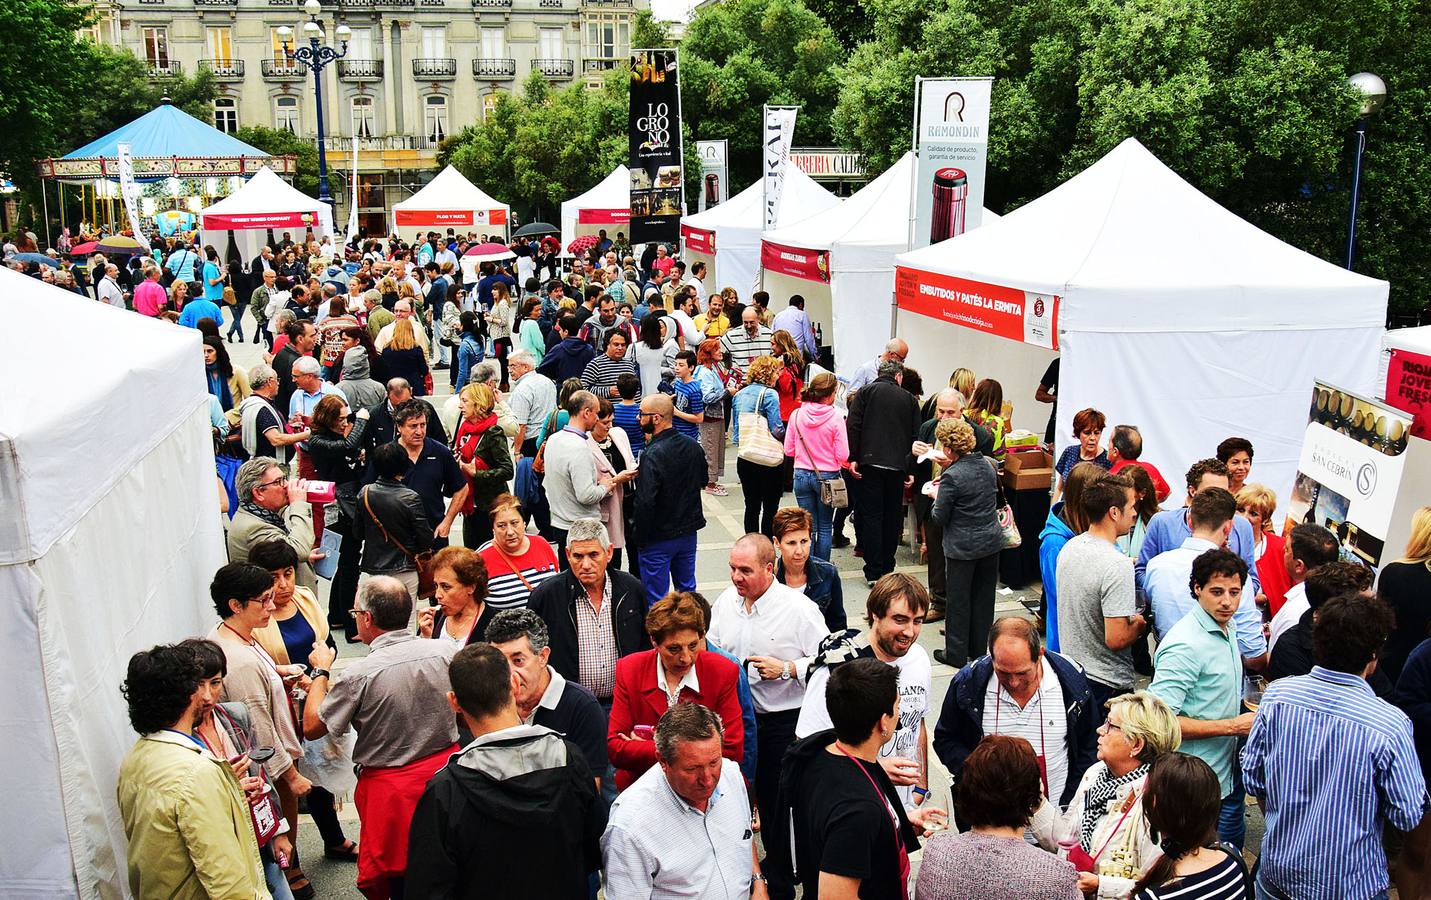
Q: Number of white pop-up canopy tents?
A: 8